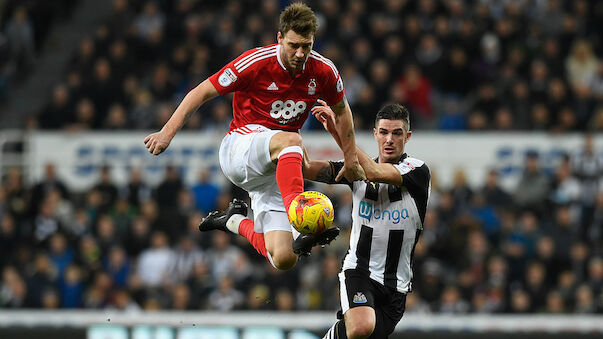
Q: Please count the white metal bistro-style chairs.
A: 0